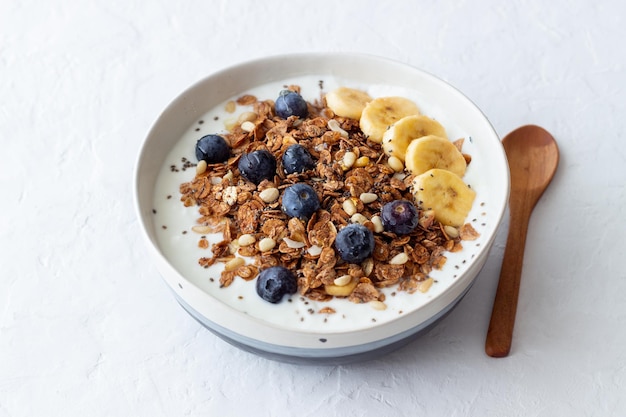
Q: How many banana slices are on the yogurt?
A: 5